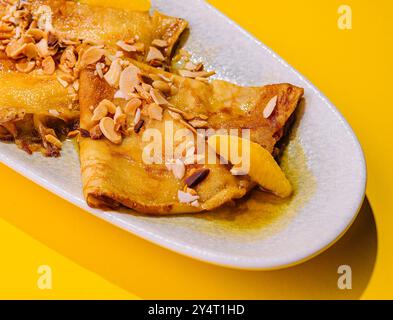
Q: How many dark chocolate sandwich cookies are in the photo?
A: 0